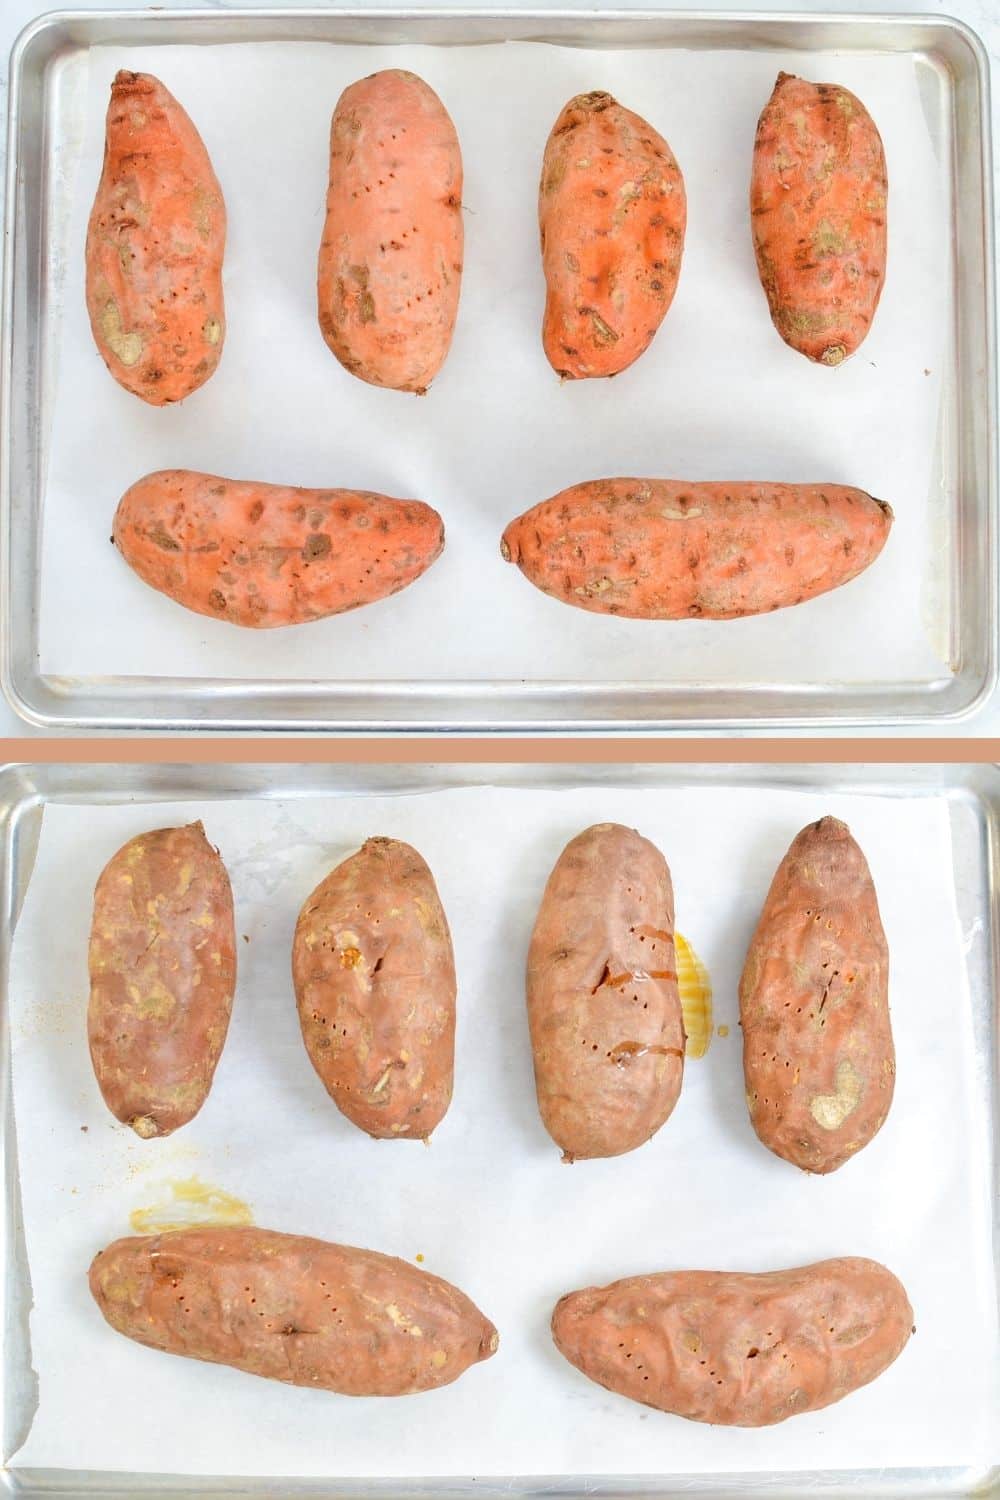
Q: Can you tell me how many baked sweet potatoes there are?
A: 6